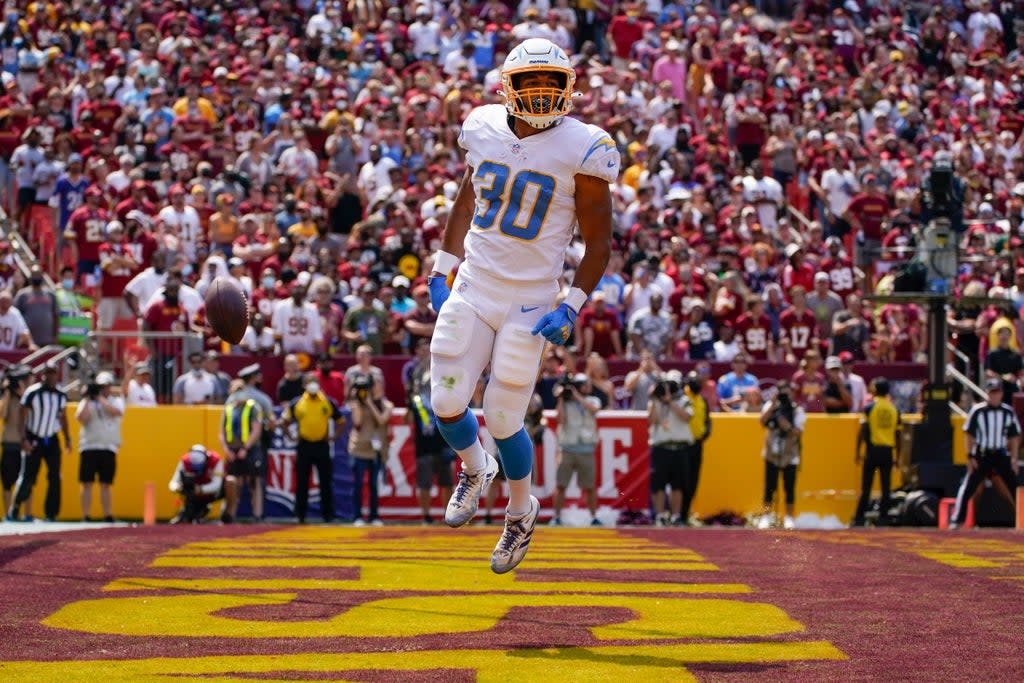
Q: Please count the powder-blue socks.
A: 2